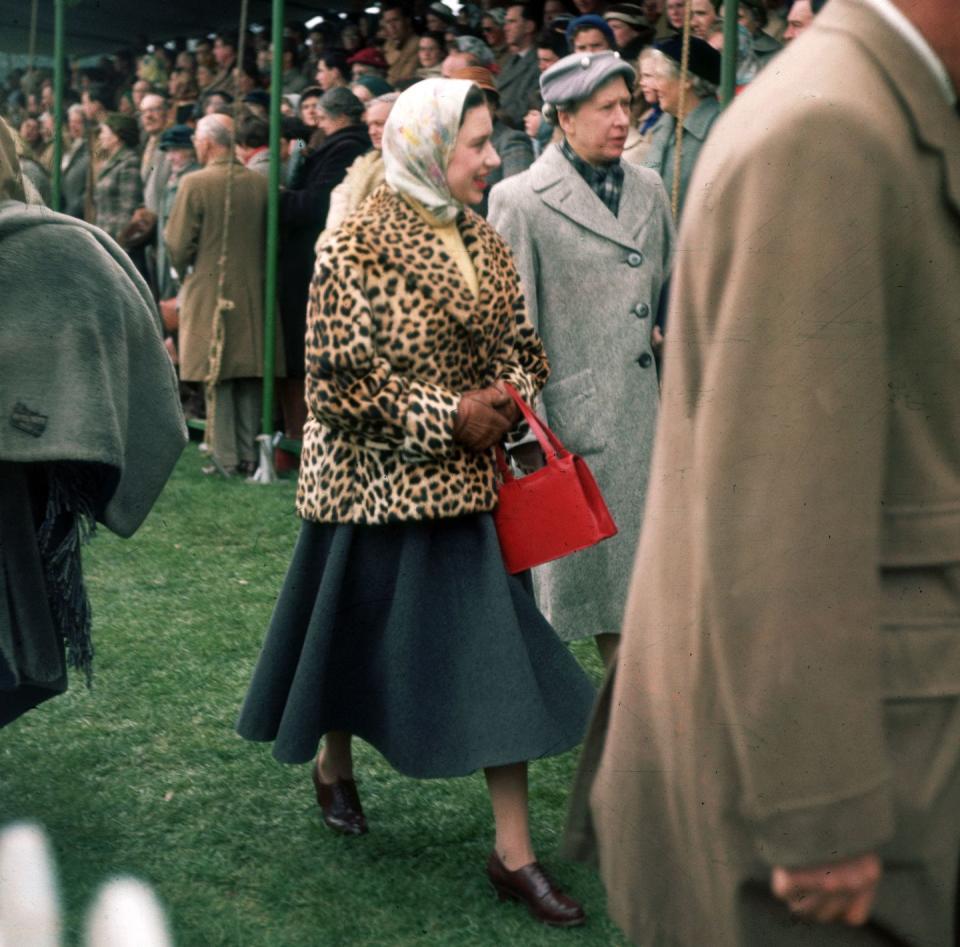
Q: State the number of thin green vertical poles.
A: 3